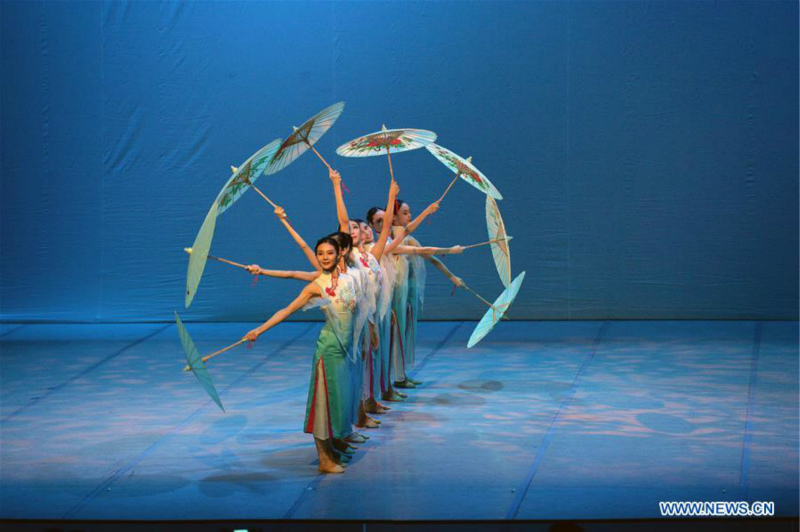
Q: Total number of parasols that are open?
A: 8